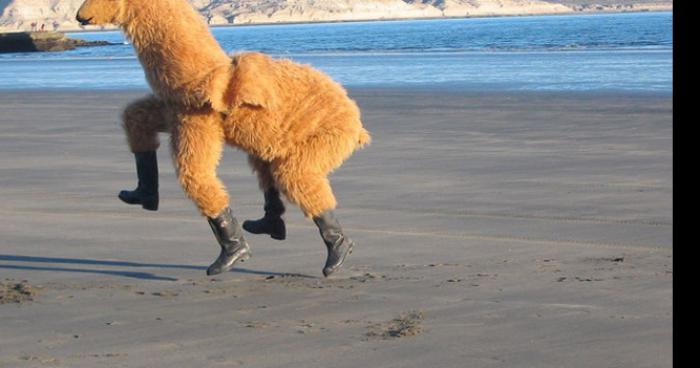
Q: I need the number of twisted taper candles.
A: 0